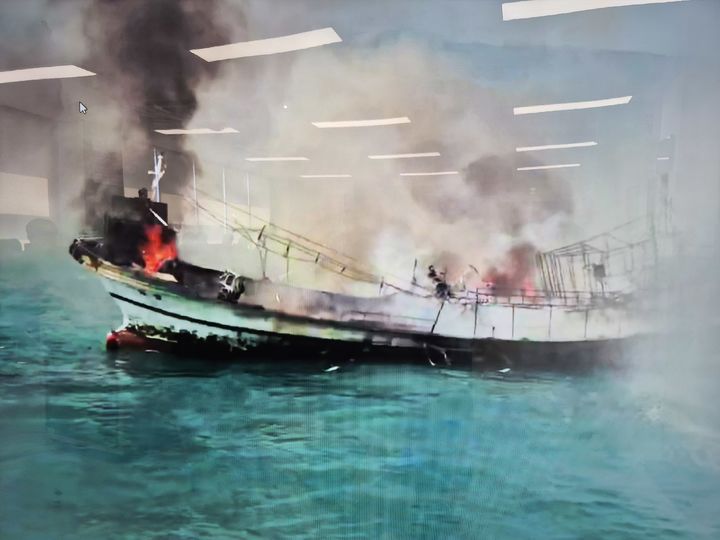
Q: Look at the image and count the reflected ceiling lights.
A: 12